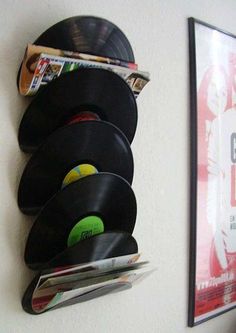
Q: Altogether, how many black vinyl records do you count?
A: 5